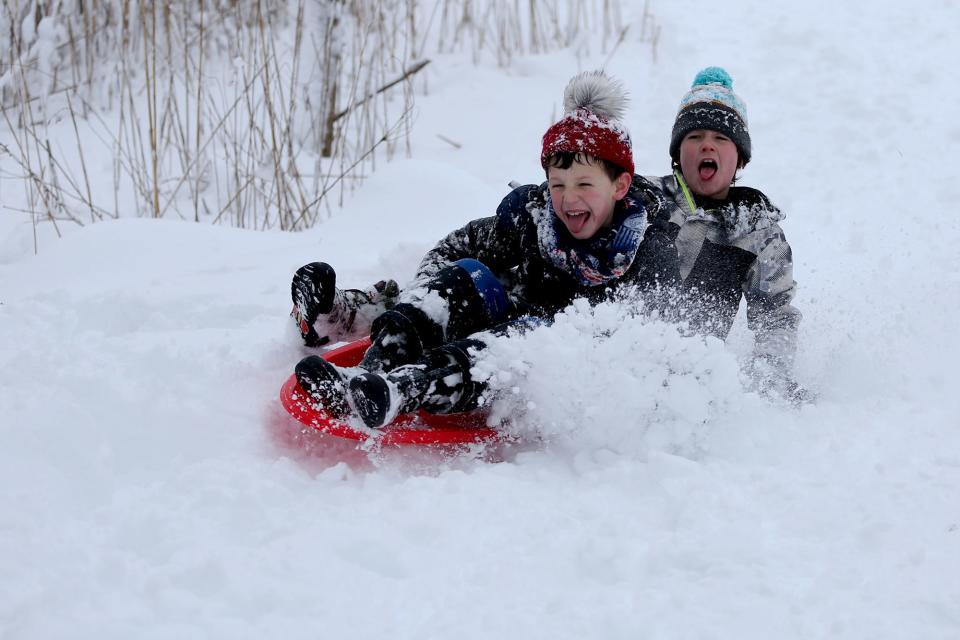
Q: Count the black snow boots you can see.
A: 3